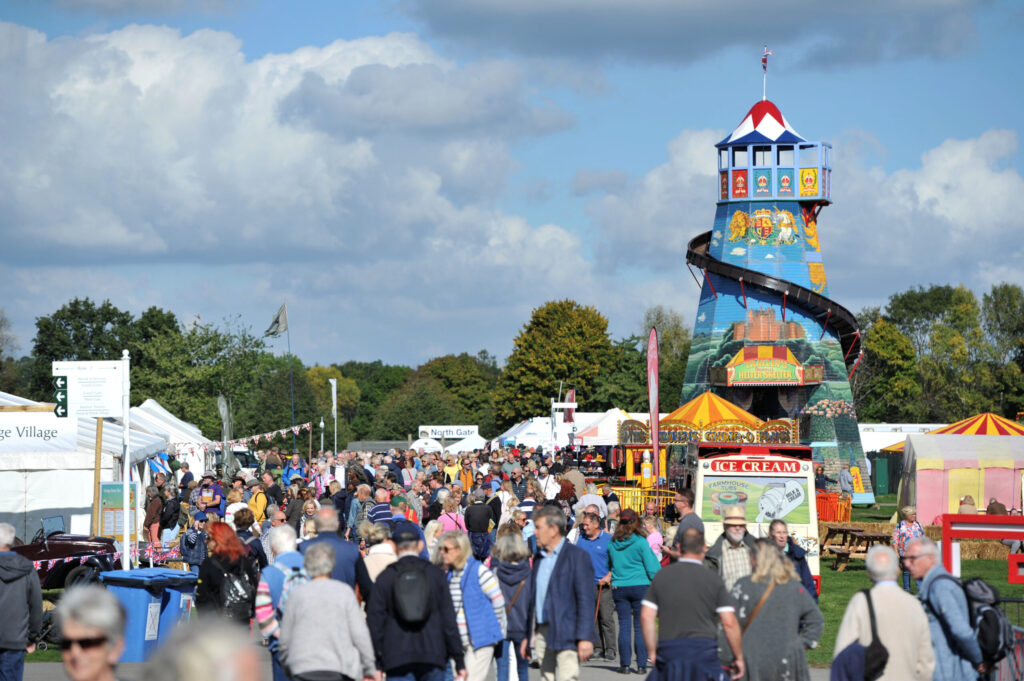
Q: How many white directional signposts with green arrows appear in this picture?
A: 1